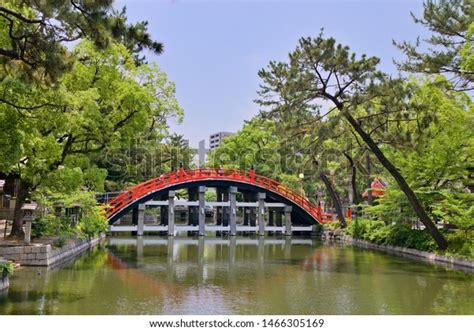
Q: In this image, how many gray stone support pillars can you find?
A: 6